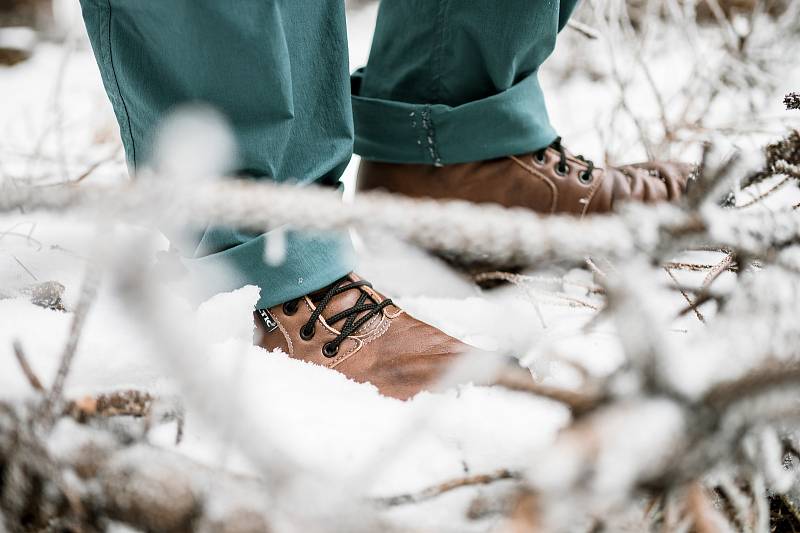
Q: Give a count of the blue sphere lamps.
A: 0